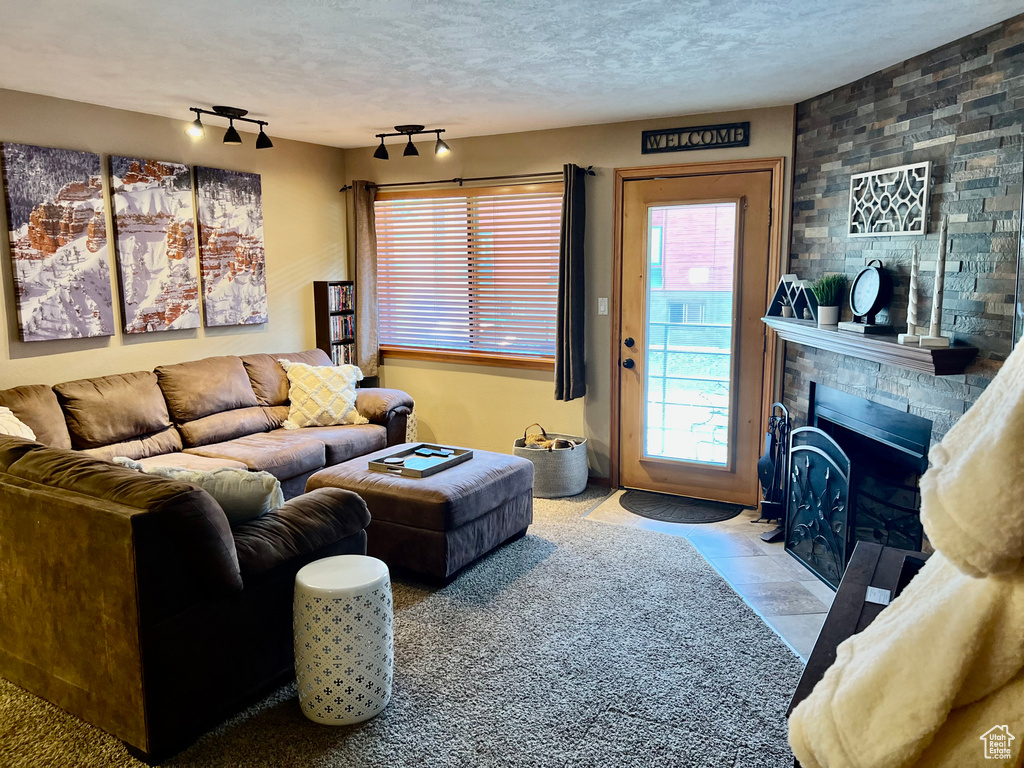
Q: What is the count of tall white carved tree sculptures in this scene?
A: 2